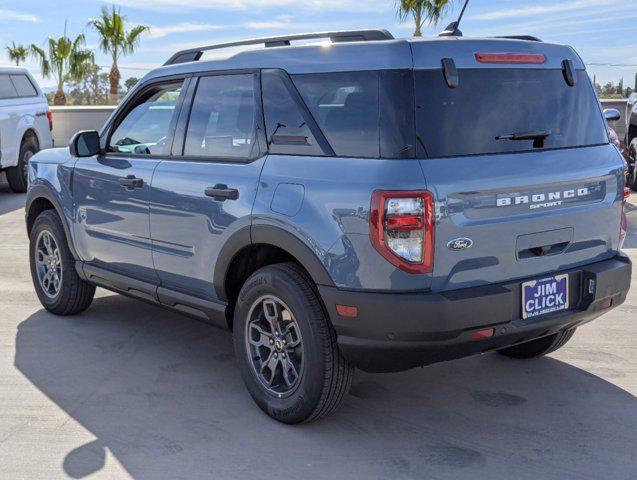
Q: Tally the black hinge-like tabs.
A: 2